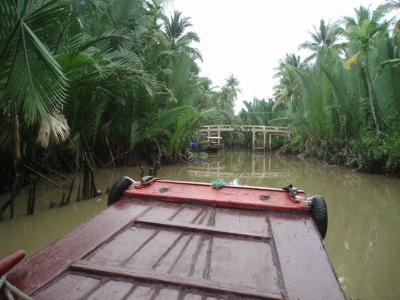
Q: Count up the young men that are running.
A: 0